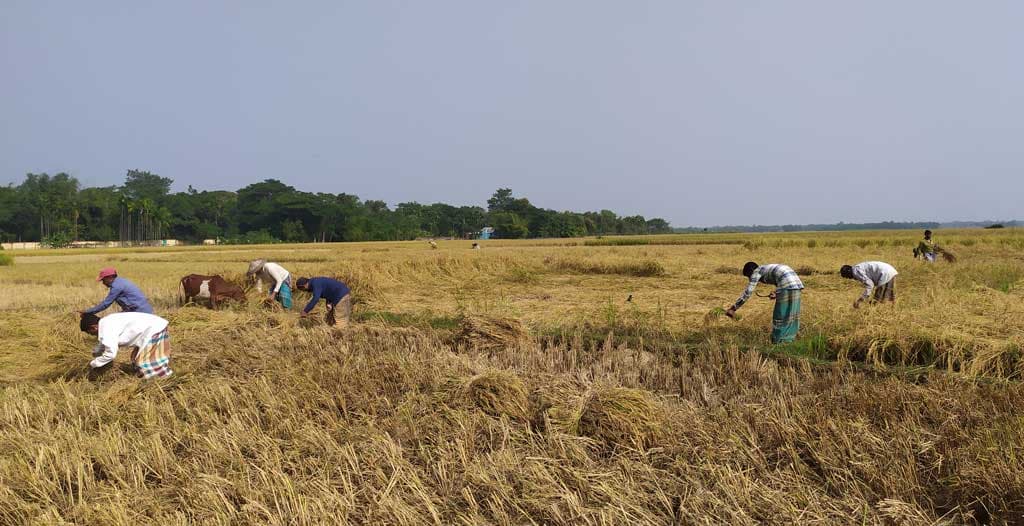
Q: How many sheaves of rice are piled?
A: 3